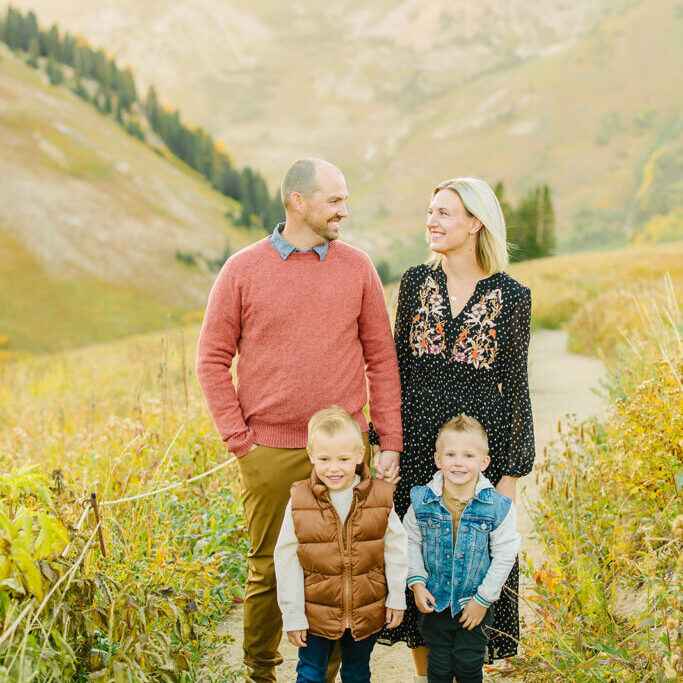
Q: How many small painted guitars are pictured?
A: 0